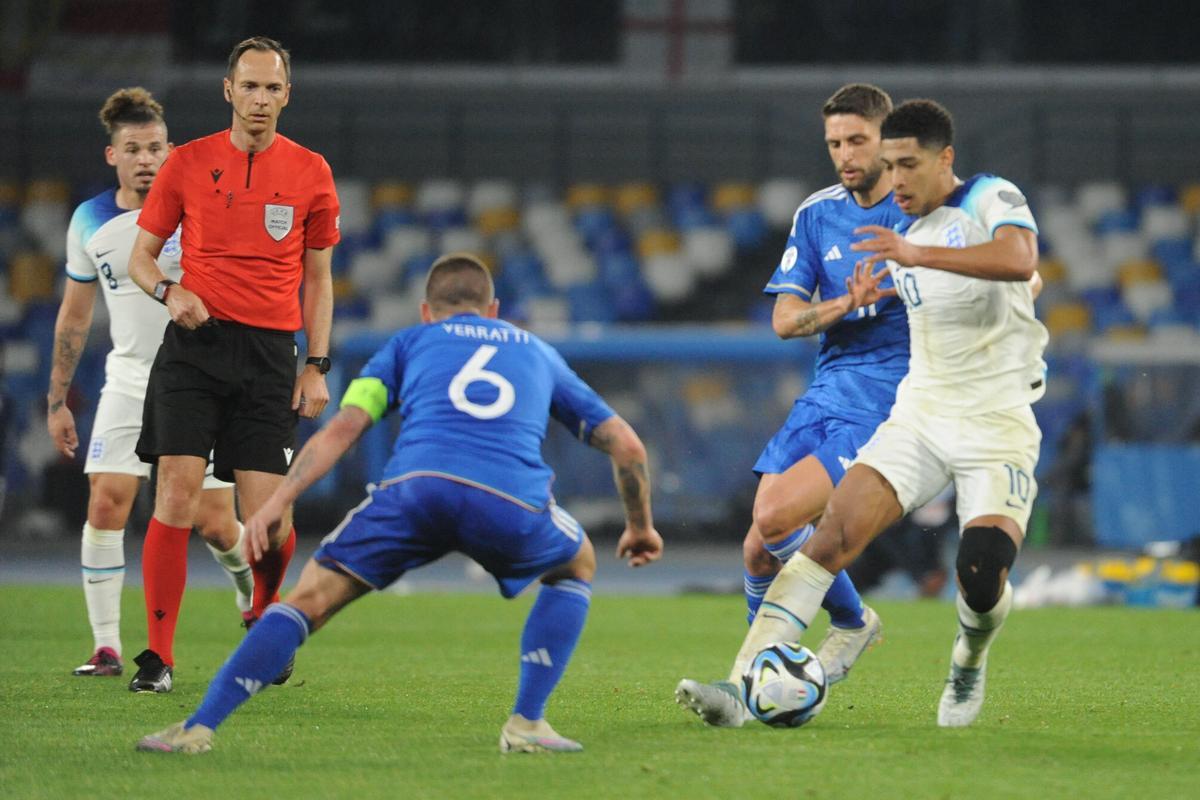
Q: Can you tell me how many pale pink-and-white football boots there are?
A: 2